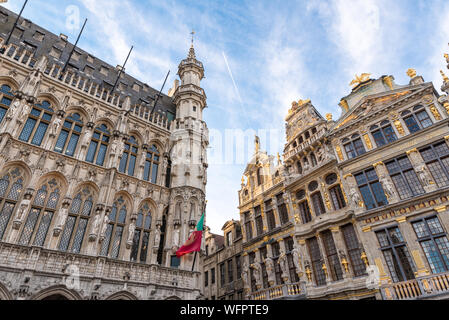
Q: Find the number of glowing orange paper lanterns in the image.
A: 0